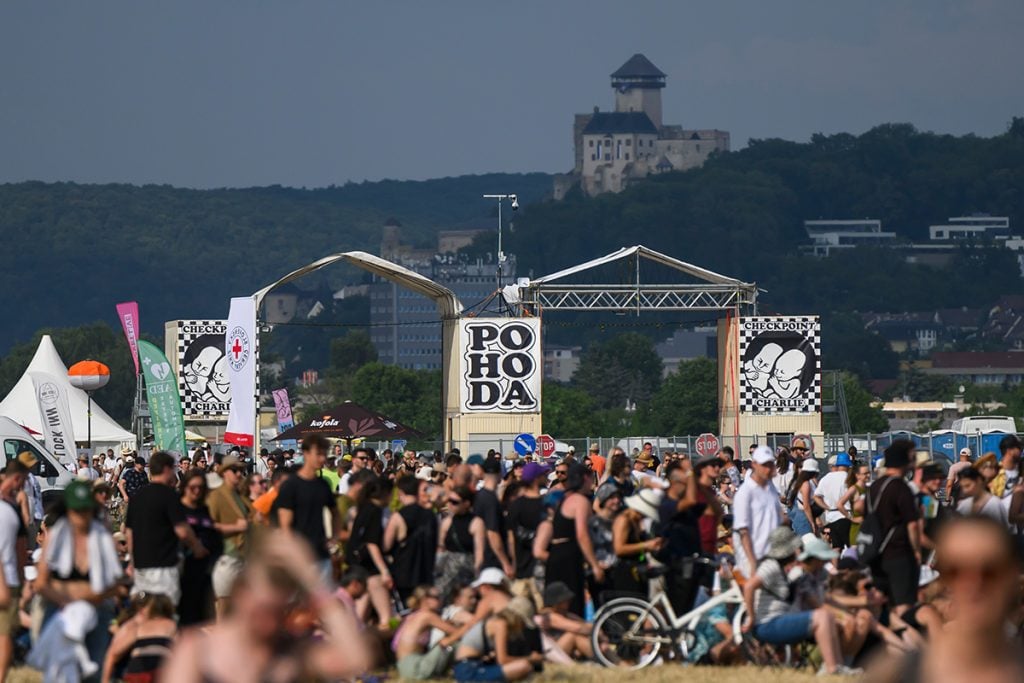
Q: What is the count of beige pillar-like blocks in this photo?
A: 3